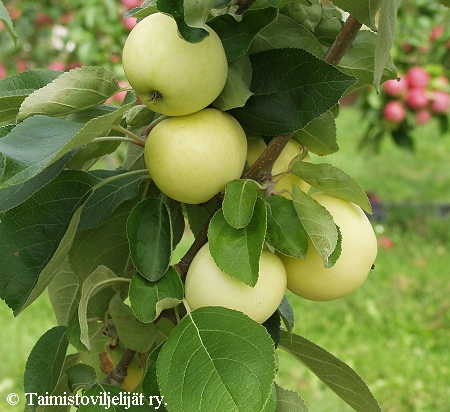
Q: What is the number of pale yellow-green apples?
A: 5